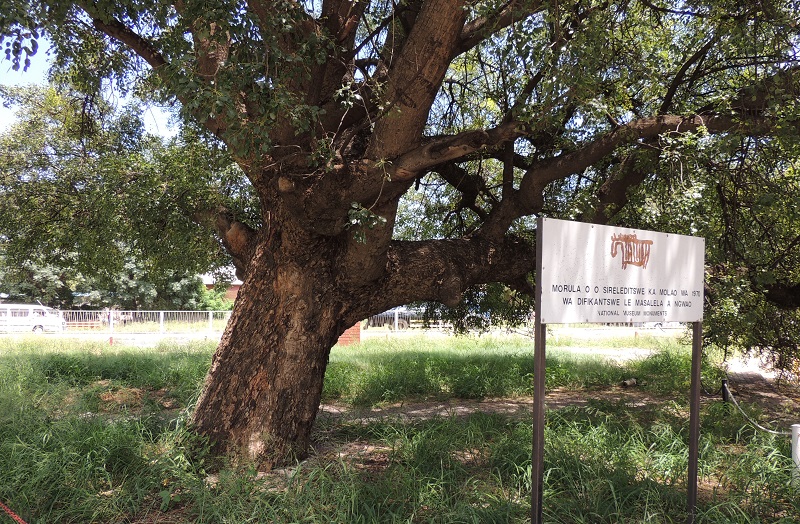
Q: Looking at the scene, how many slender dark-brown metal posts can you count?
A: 2